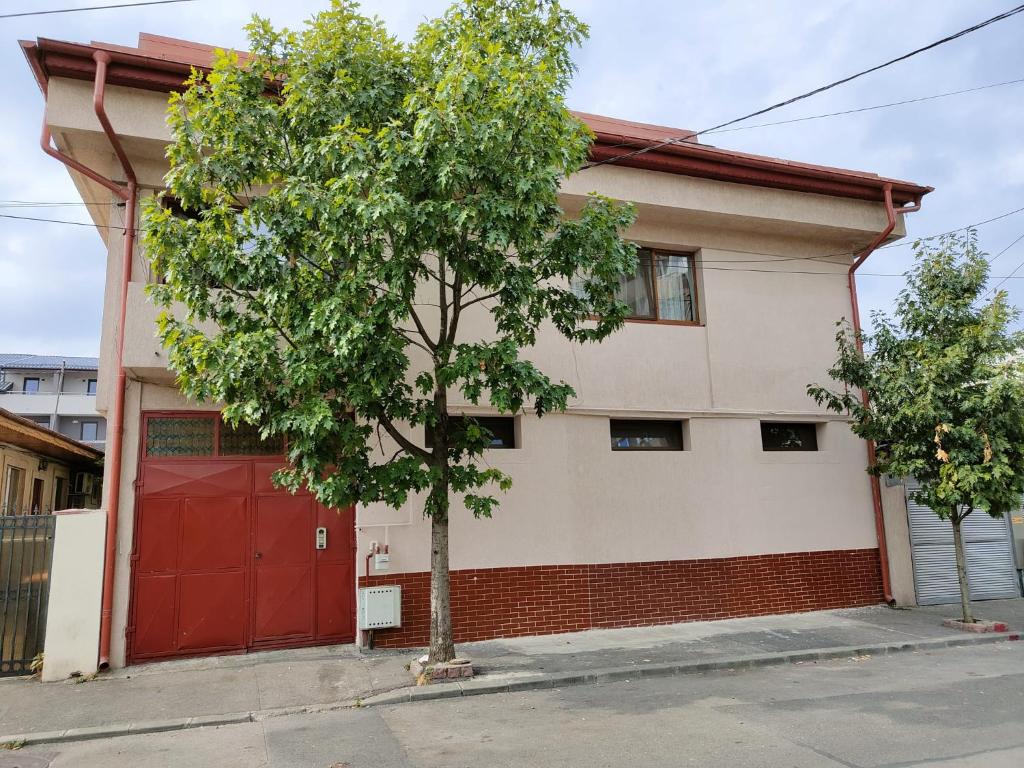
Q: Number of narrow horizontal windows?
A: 3